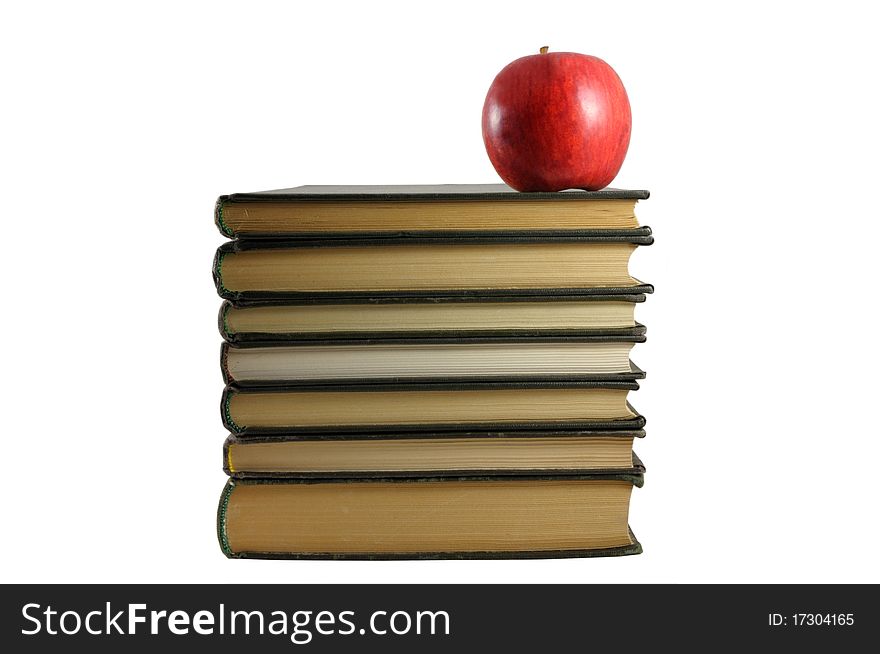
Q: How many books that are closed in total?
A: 7